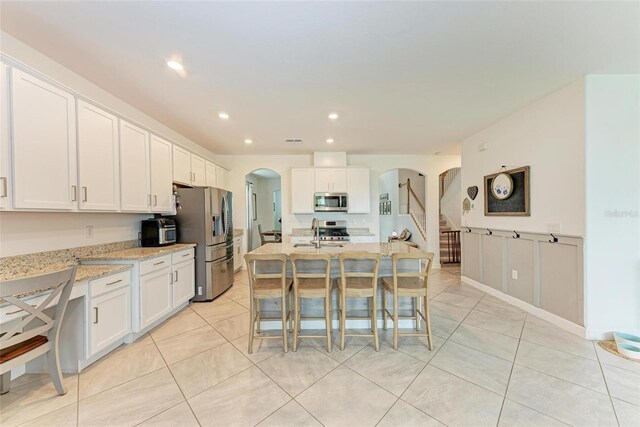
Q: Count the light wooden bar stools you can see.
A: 4